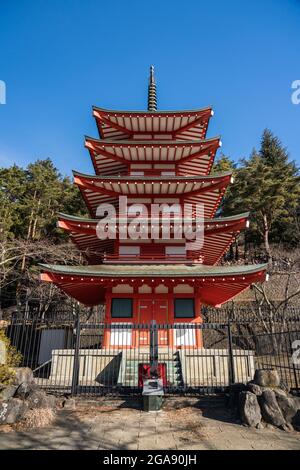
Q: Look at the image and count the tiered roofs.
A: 5